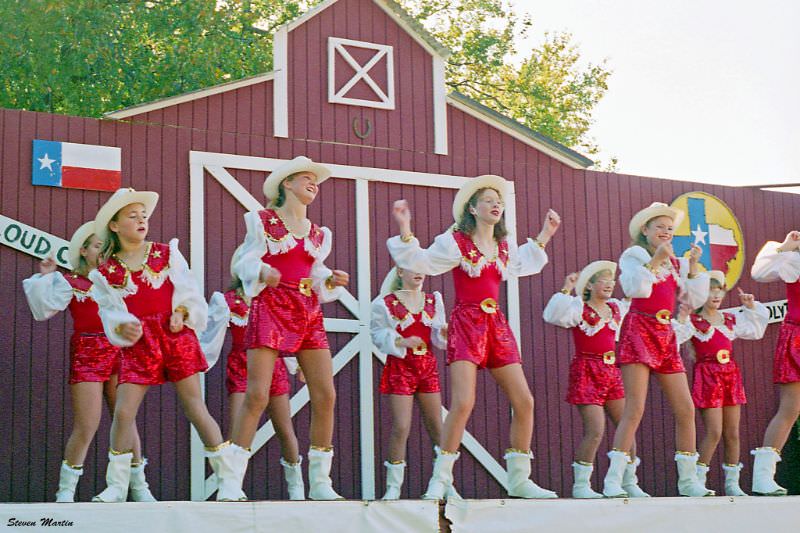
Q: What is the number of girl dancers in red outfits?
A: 10